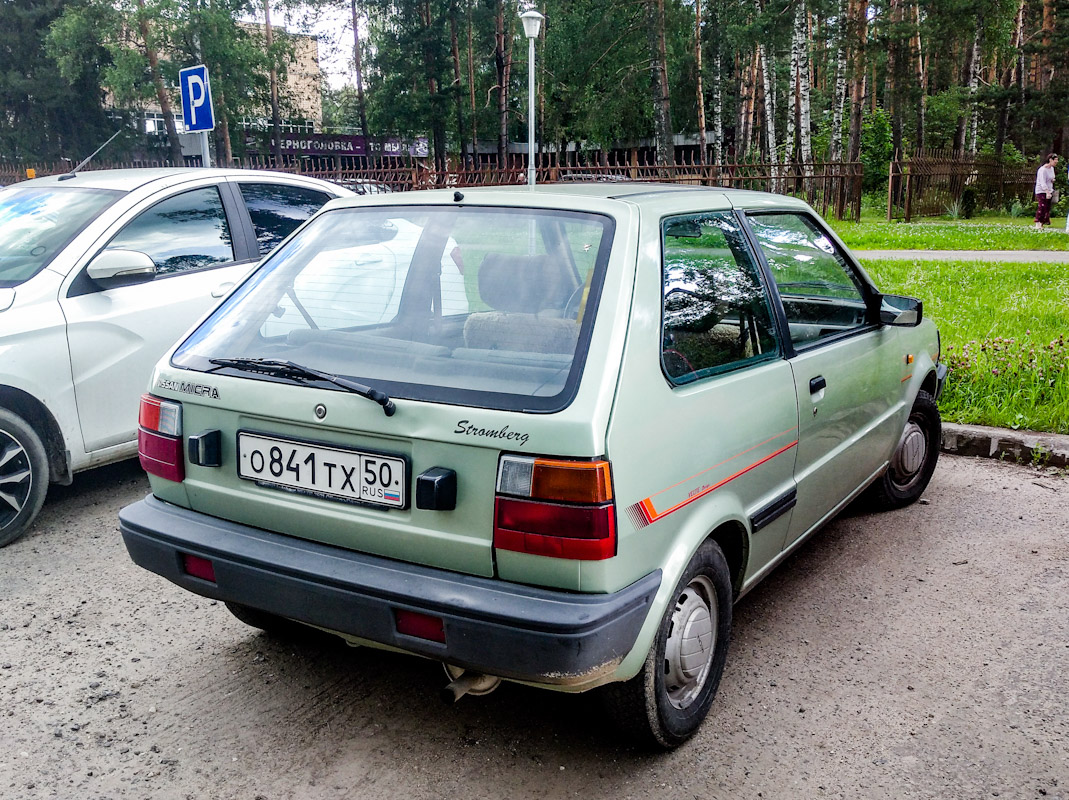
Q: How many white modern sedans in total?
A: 1